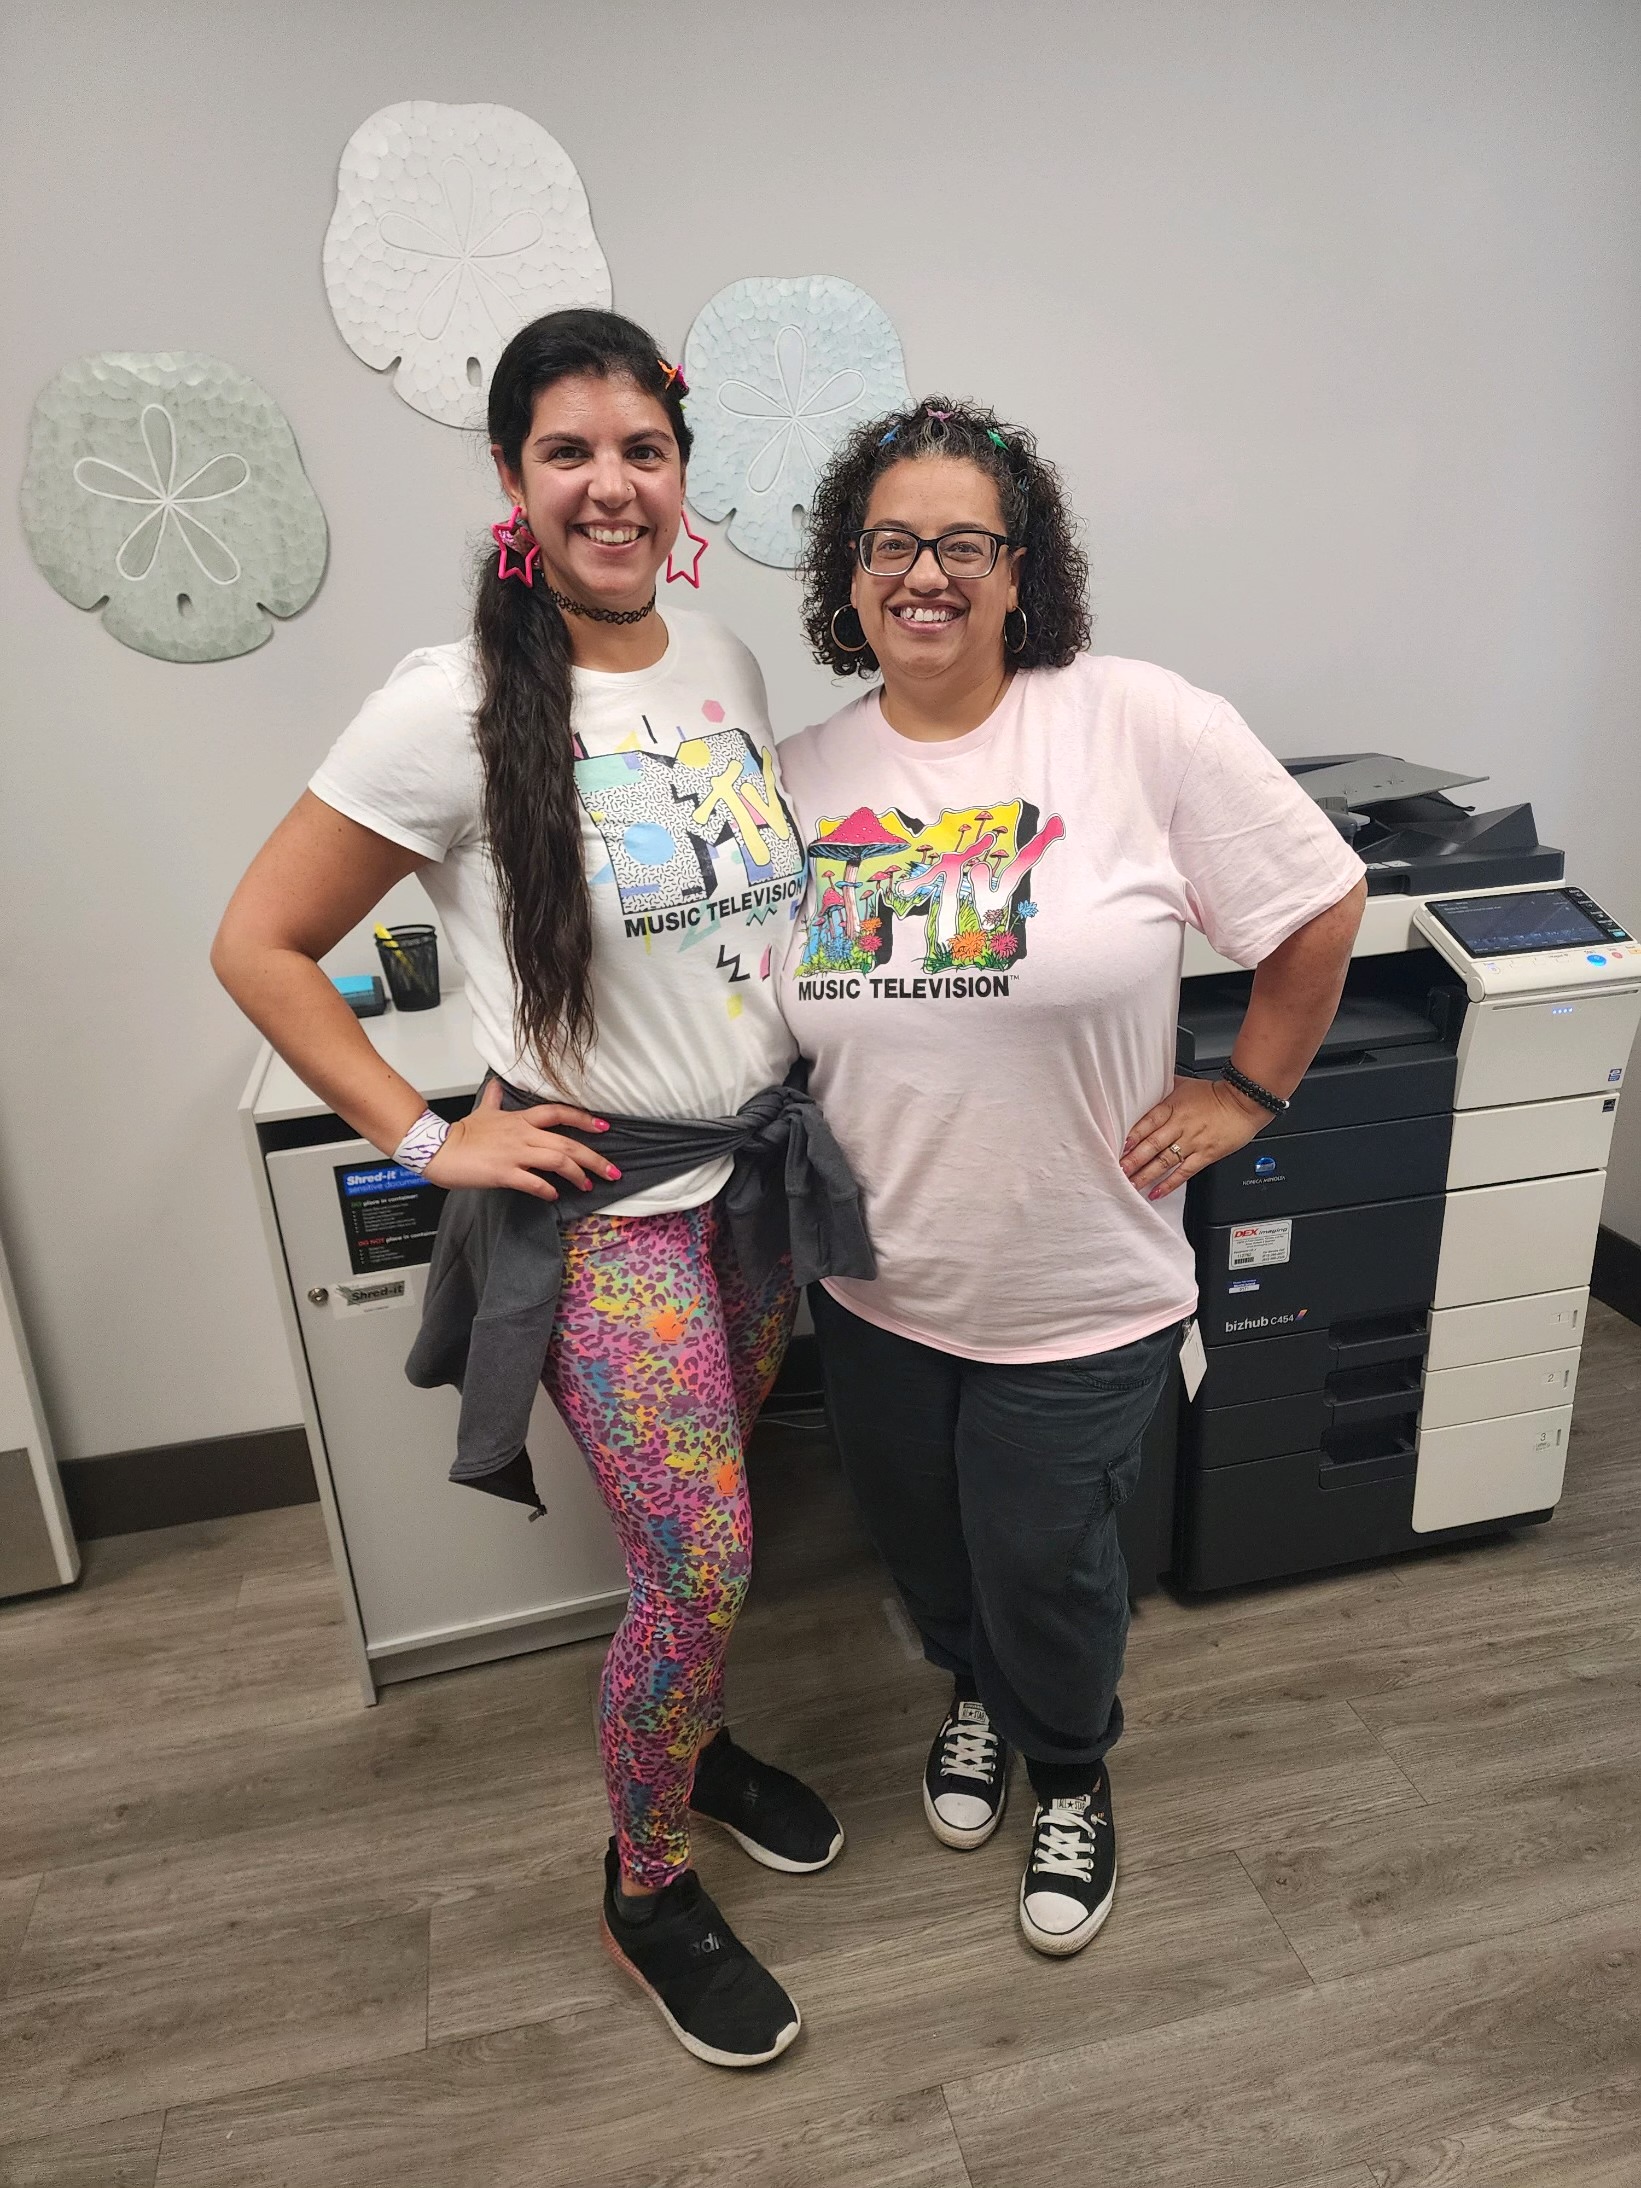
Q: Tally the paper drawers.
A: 3